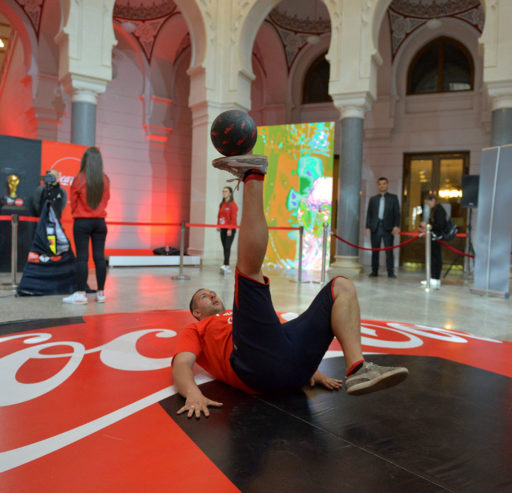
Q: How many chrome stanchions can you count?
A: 5